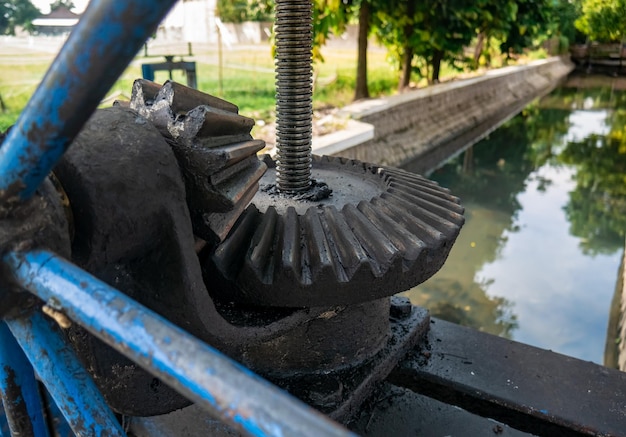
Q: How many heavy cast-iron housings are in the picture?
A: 1